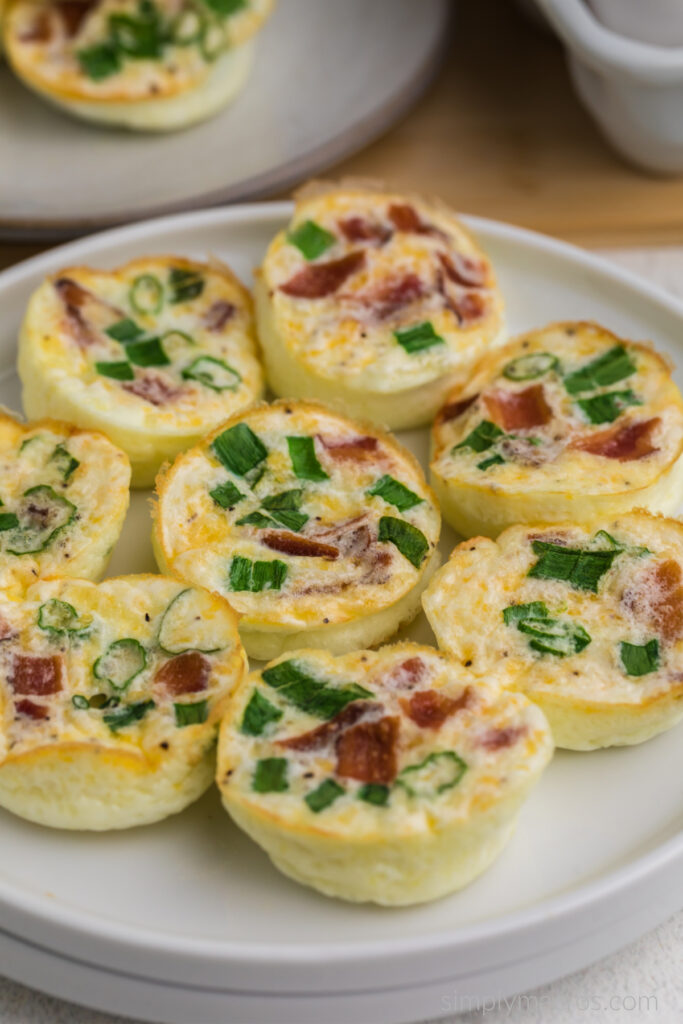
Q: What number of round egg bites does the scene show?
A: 9